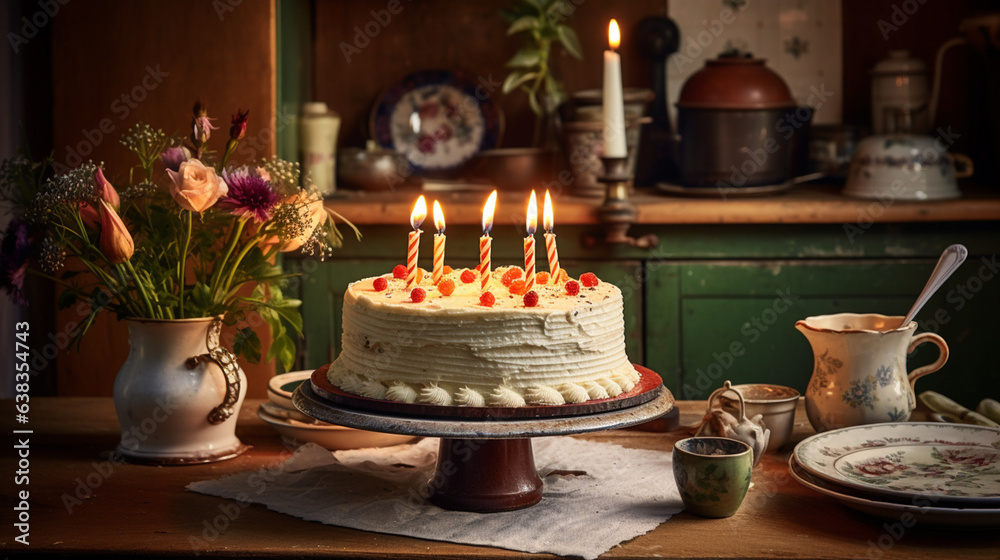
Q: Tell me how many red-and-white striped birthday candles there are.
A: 5